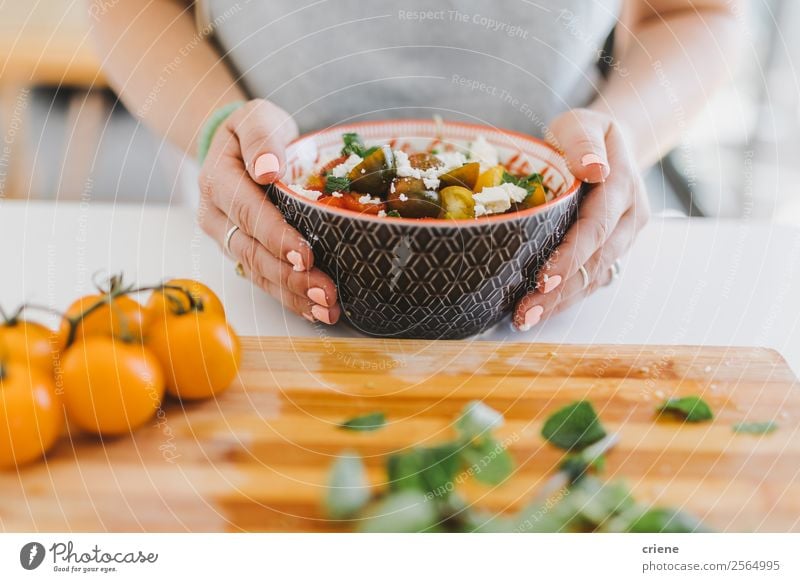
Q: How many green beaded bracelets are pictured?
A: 1